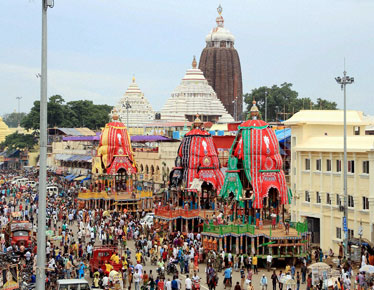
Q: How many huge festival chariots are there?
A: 3